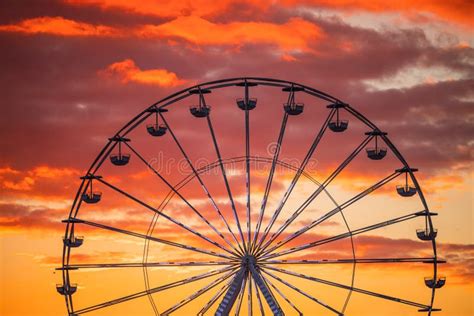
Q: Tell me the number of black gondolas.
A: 13